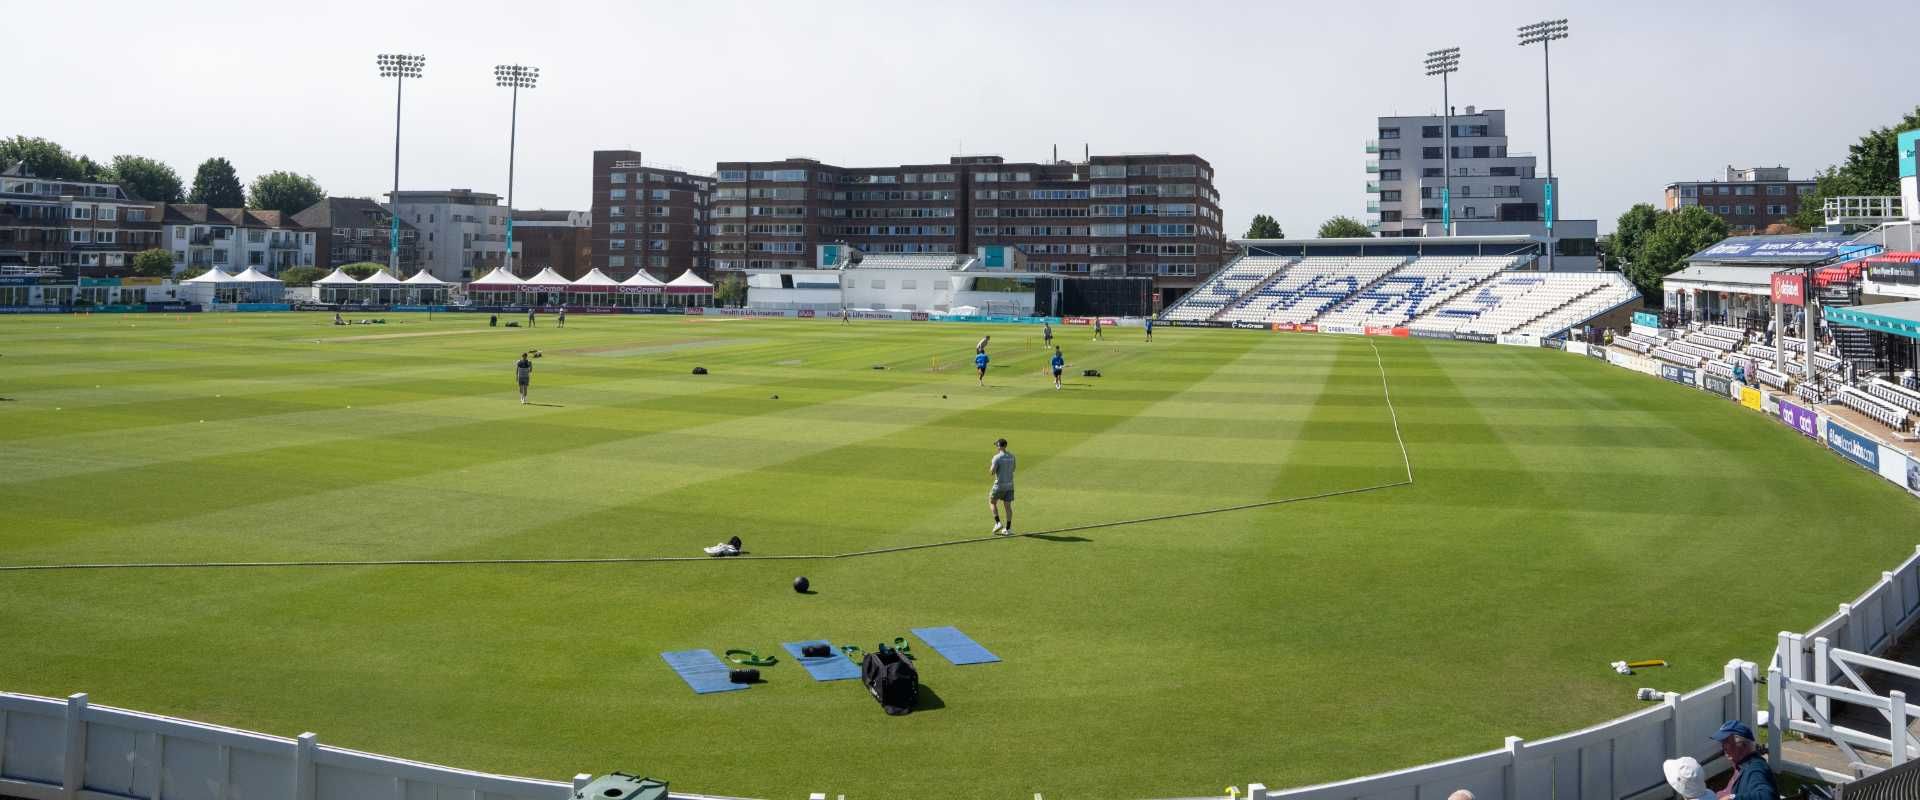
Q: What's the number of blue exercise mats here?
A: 3